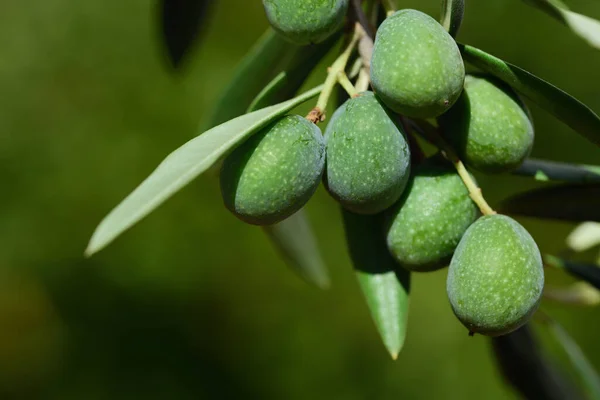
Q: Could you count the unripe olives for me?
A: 7